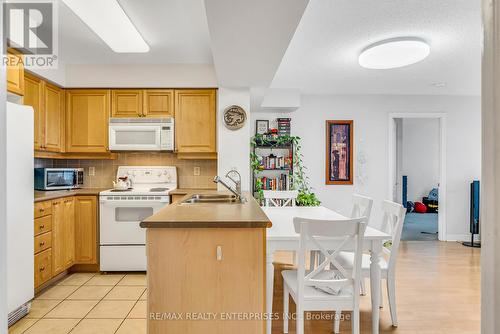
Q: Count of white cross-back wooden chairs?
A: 4